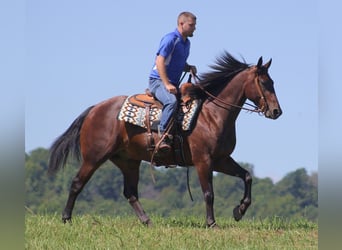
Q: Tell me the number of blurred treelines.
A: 1